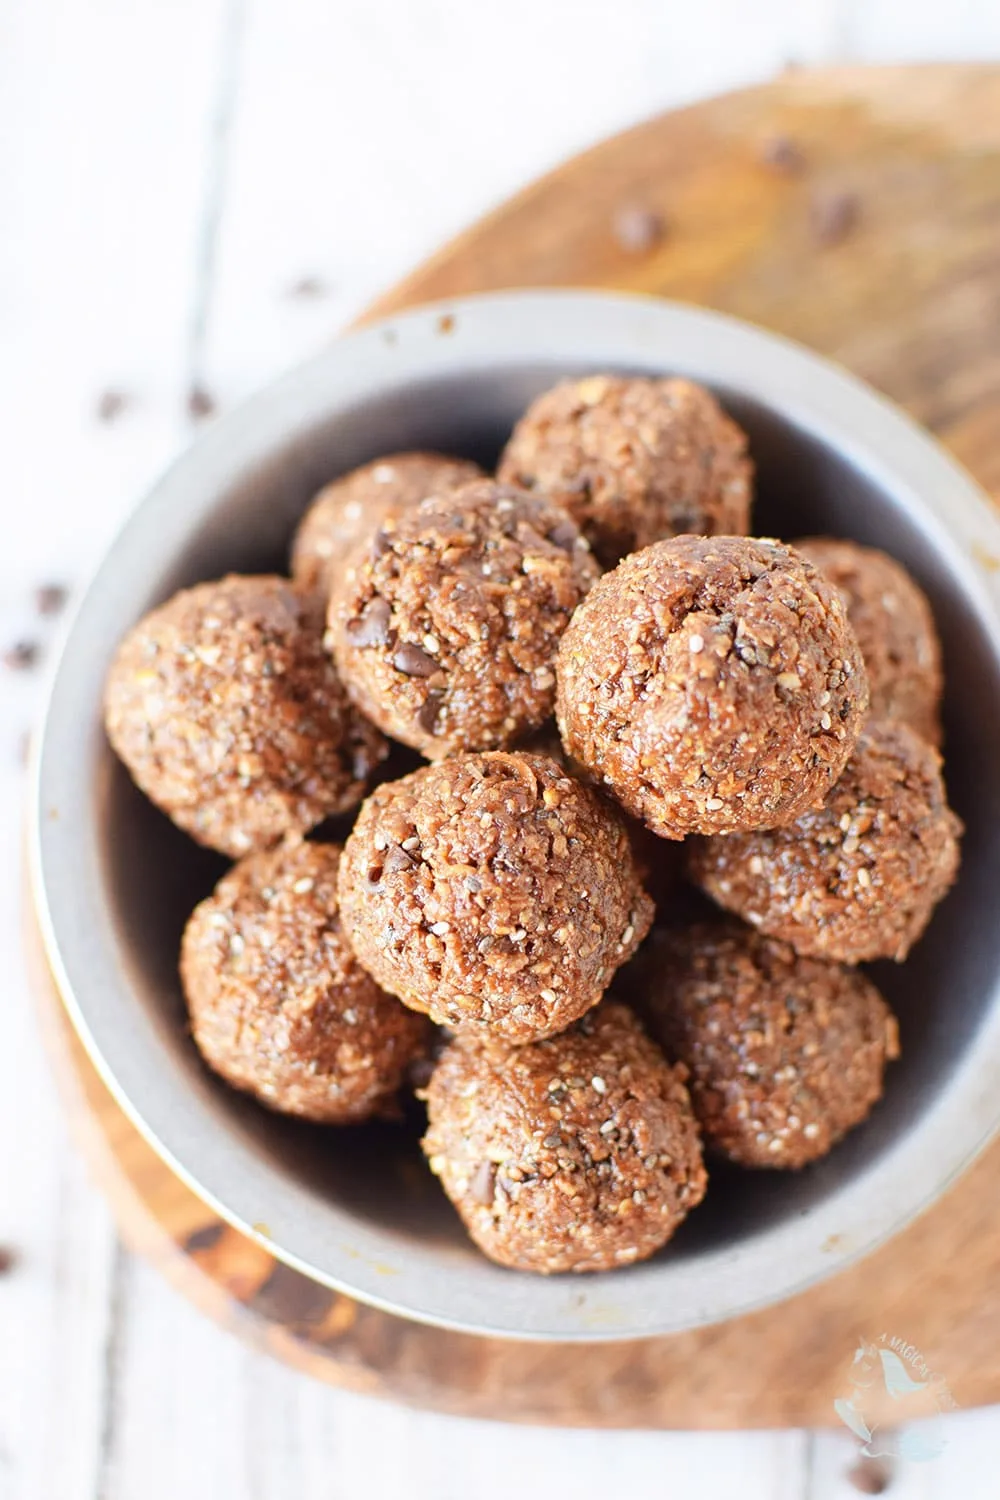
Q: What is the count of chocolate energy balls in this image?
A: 11